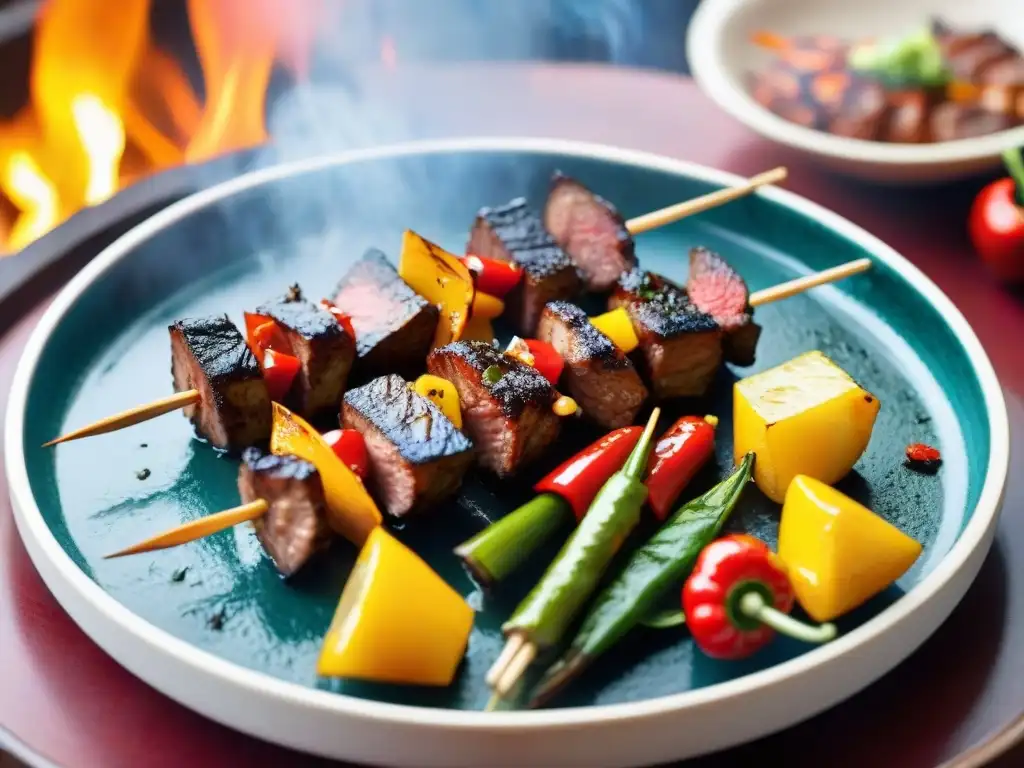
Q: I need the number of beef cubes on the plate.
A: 11